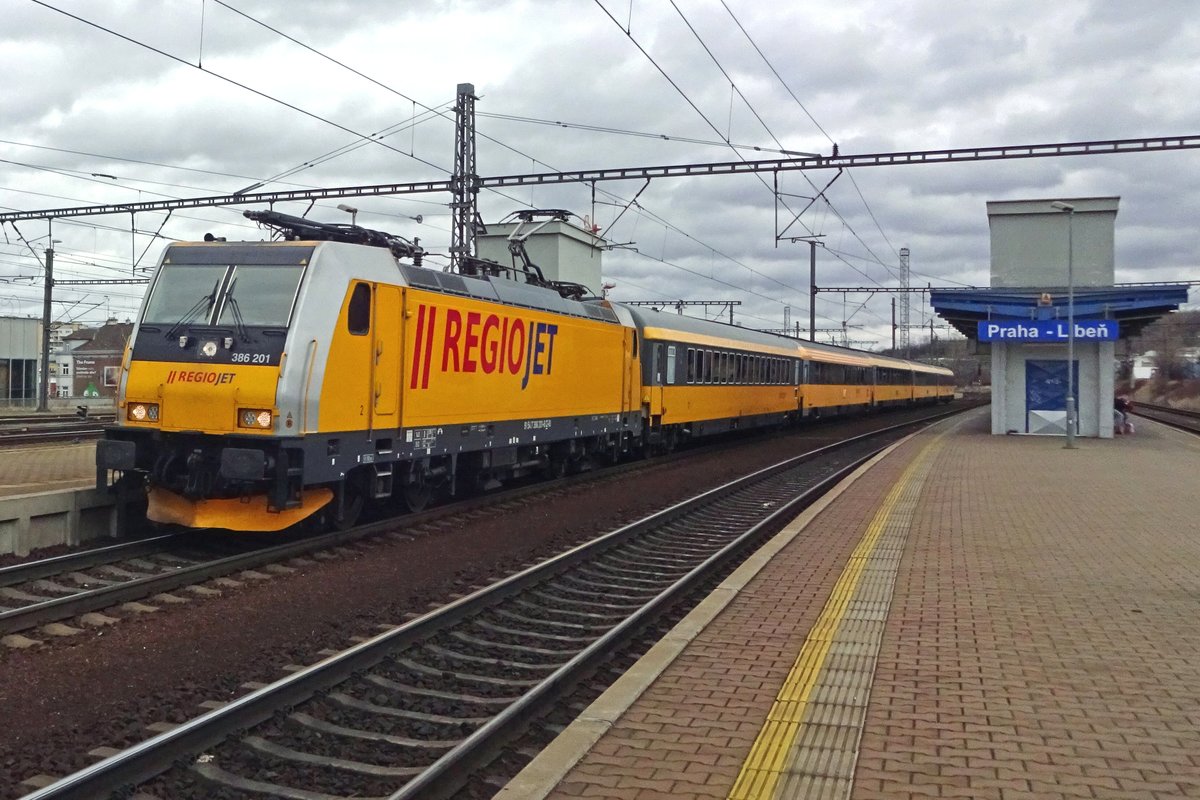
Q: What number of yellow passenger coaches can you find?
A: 5